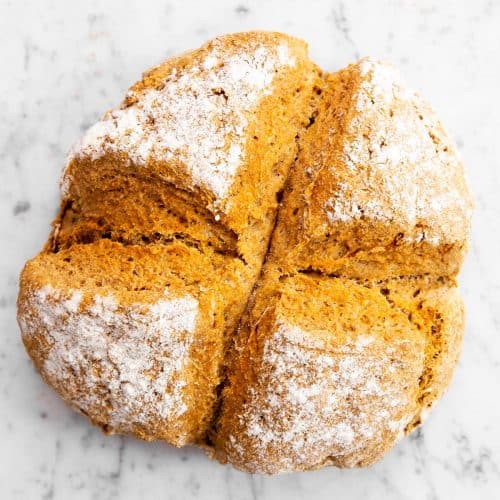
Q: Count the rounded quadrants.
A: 4